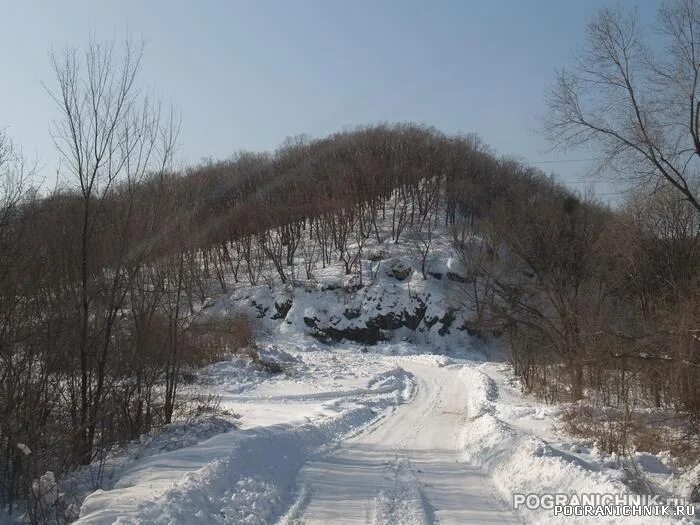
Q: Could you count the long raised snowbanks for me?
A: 2